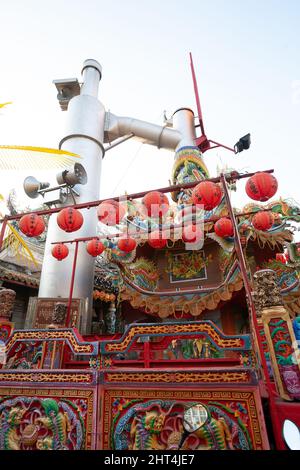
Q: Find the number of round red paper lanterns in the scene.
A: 13